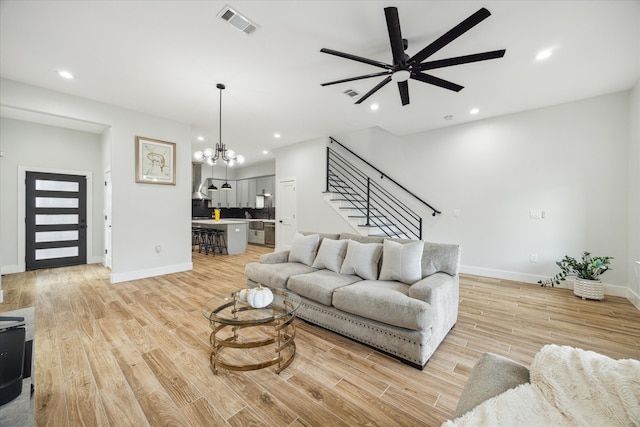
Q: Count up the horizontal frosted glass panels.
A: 5